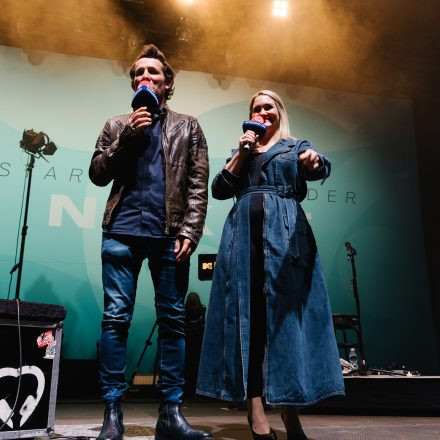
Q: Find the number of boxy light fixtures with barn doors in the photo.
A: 1